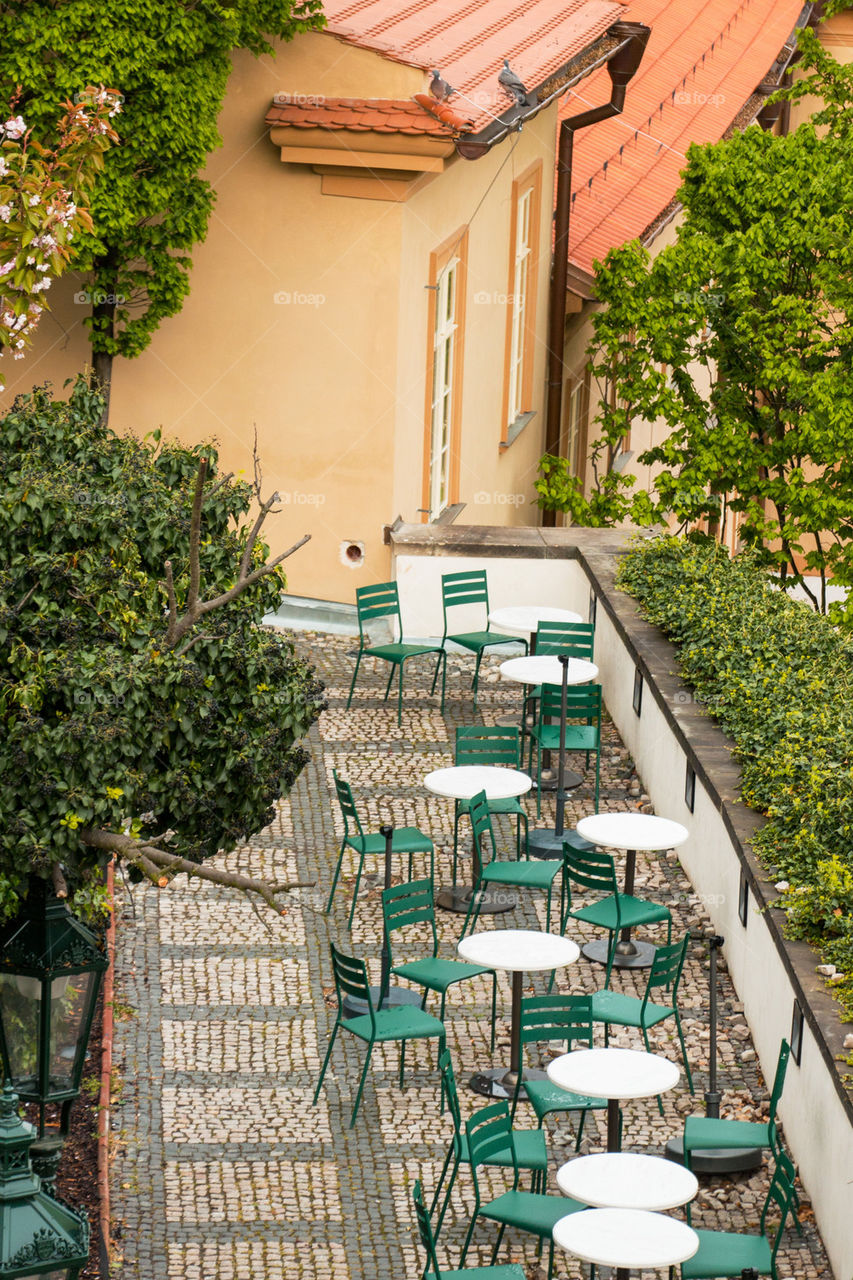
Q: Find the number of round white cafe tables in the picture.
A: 8